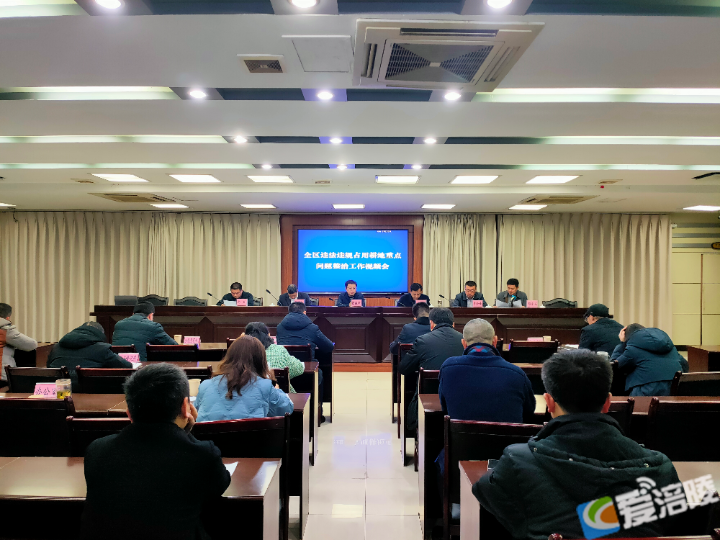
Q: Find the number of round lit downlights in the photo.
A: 12